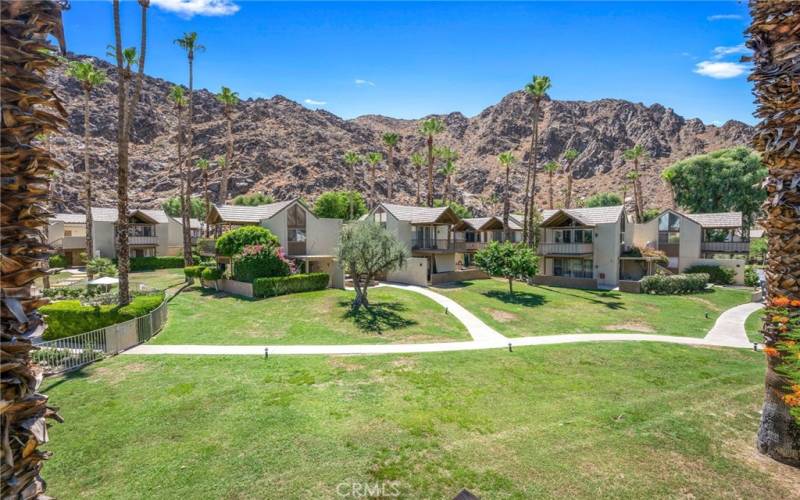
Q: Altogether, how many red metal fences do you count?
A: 0